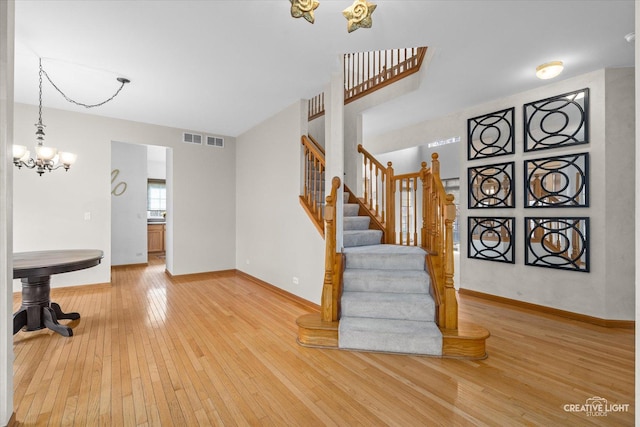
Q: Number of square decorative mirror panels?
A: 6